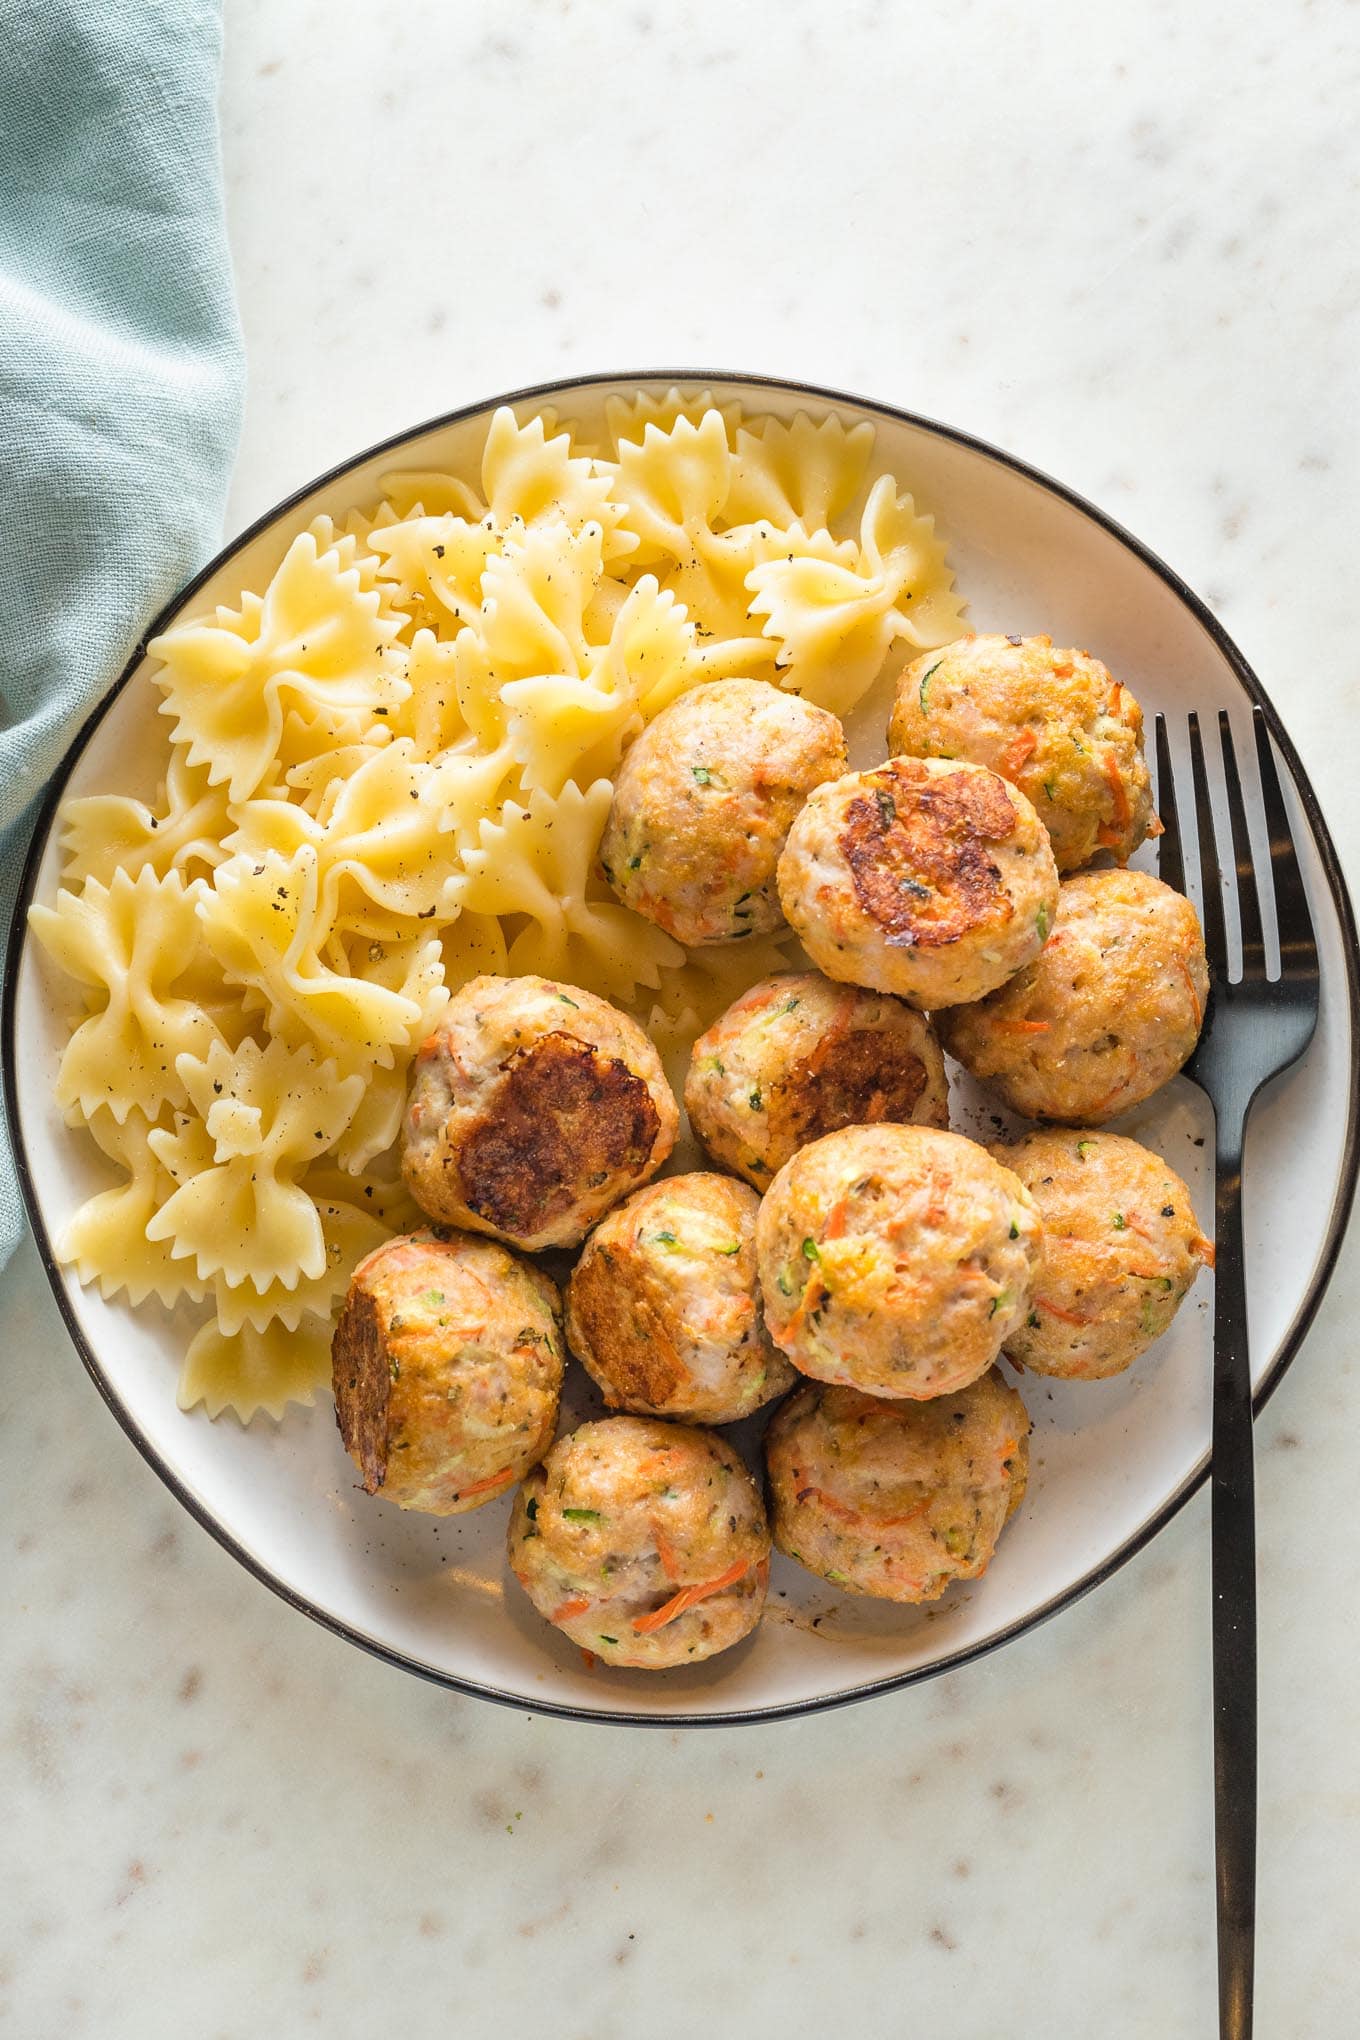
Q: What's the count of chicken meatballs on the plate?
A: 12